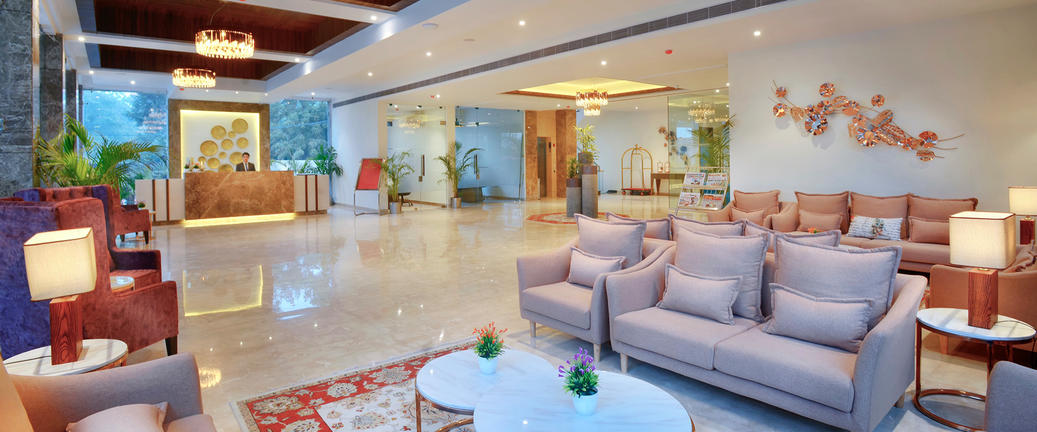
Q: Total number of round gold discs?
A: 11